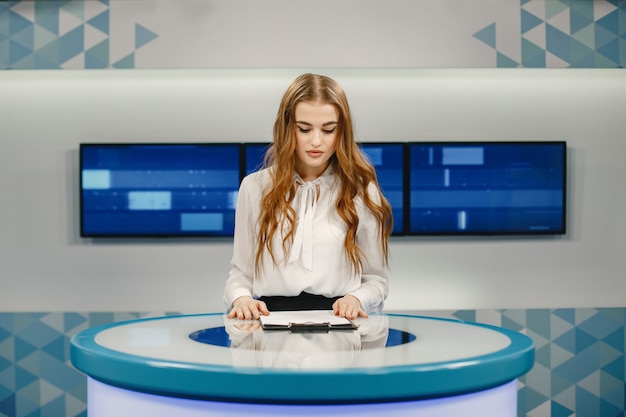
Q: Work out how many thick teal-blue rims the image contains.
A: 1